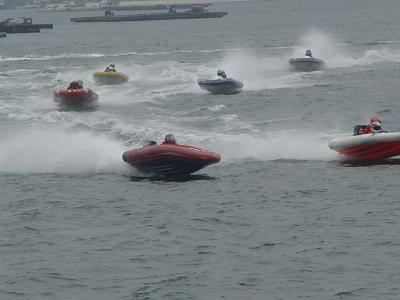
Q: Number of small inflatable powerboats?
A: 6